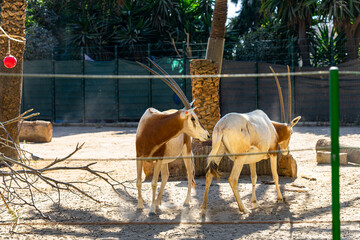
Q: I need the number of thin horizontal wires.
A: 3